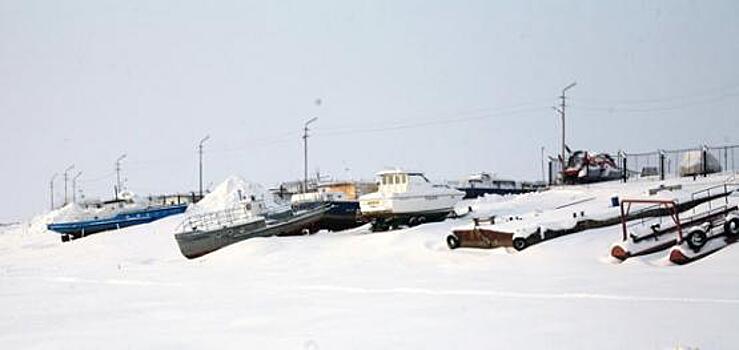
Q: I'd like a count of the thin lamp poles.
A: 7